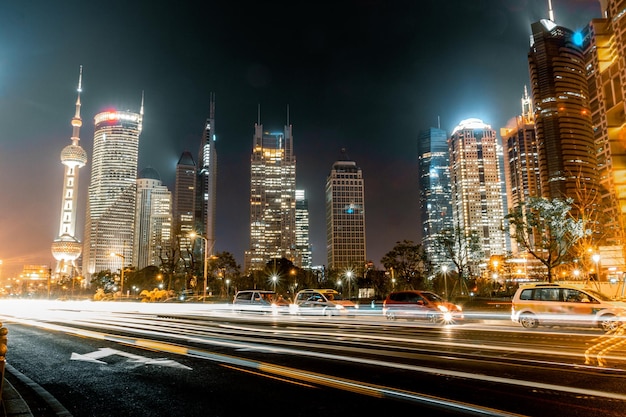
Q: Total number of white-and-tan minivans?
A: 1